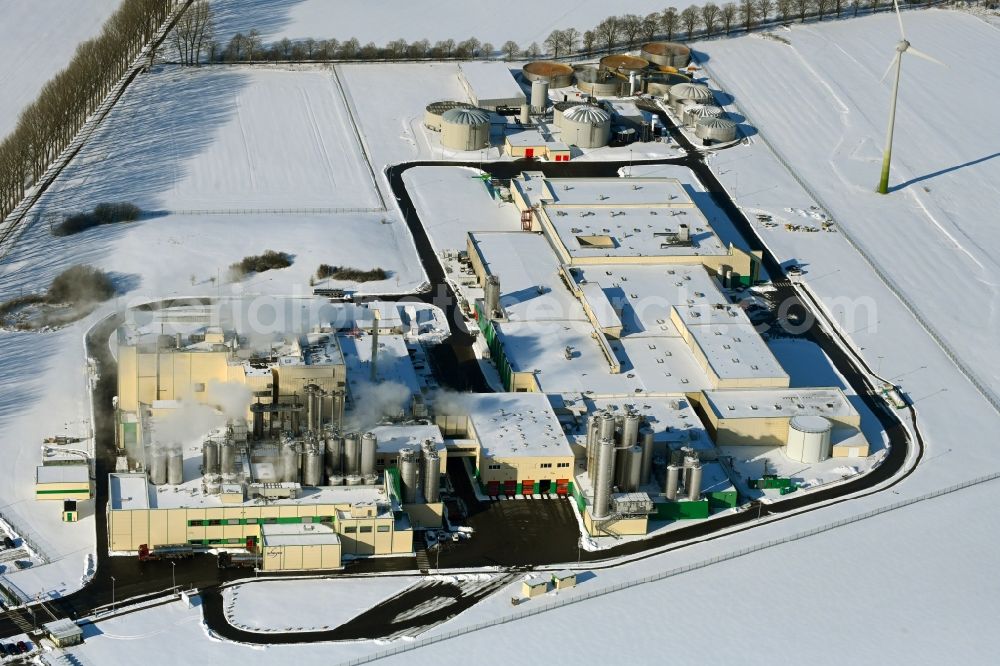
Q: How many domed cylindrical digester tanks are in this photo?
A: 5